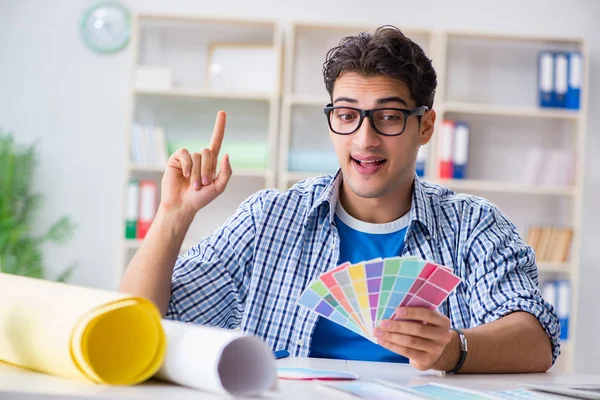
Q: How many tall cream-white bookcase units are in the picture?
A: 3